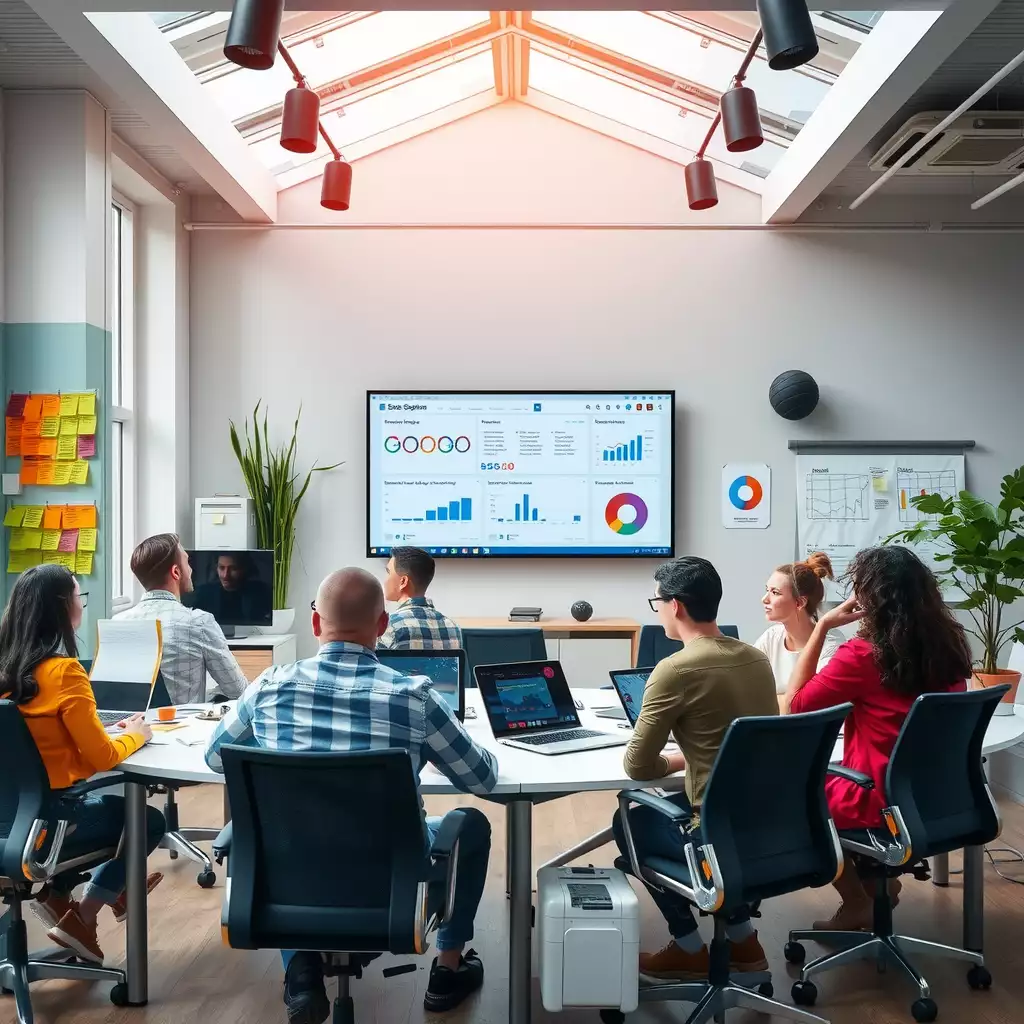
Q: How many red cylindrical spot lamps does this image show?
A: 4